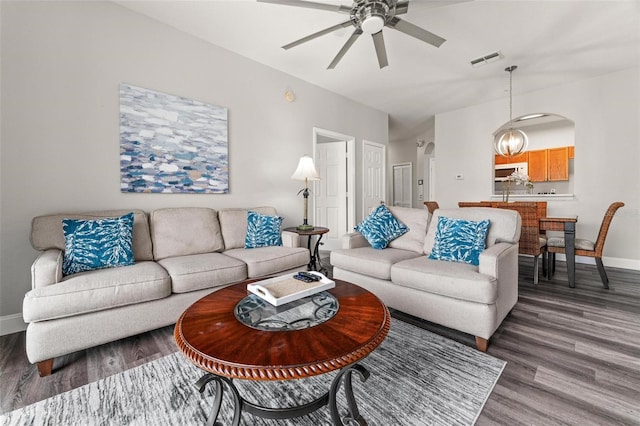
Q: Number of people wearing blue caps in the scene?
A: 0